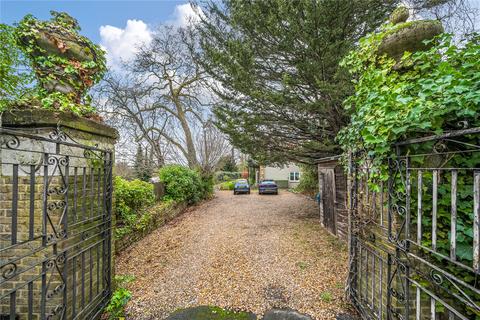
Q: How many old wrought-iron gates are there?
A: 2